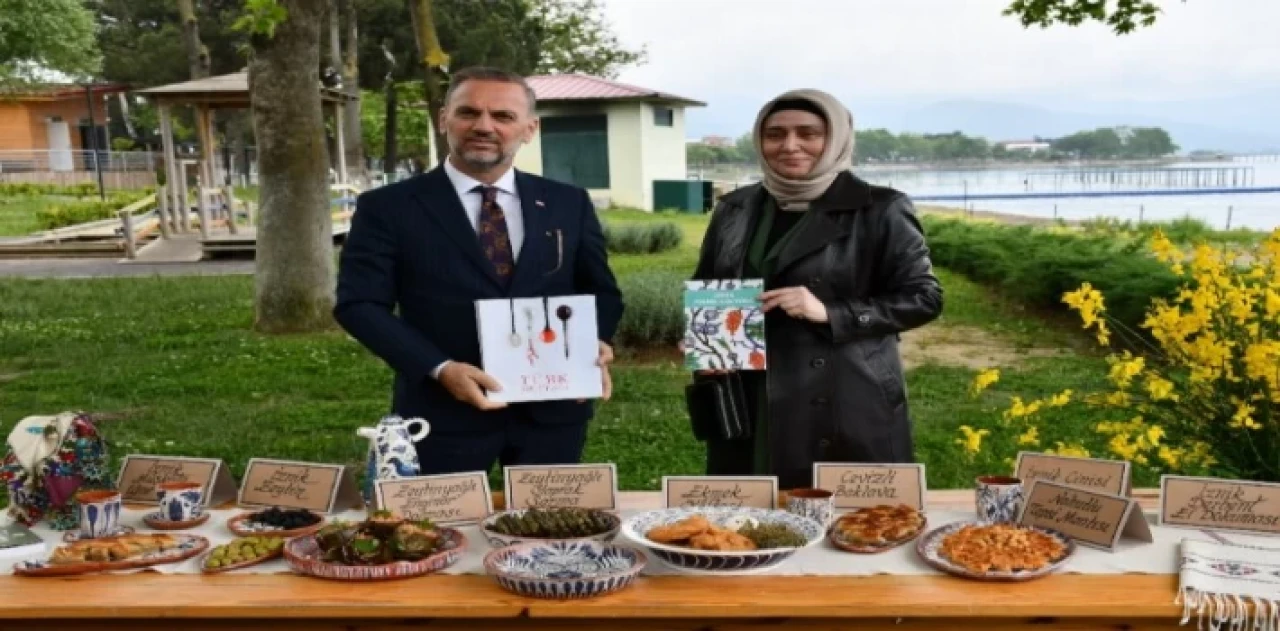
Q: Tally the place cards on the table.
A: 9